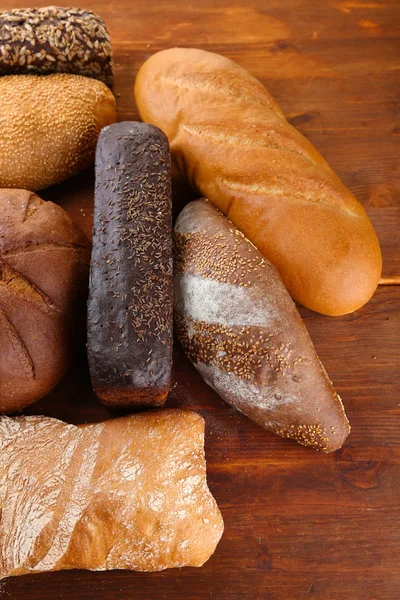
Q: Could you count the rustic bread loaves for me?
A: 7